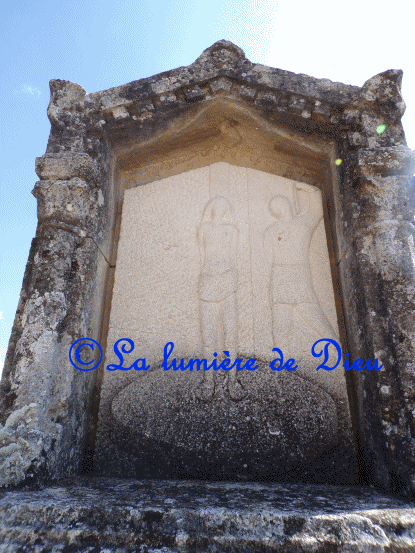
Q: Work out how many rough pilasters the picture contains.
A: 2